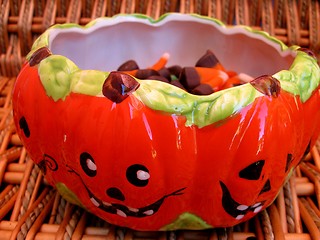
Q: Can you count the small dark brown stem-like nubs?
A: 4